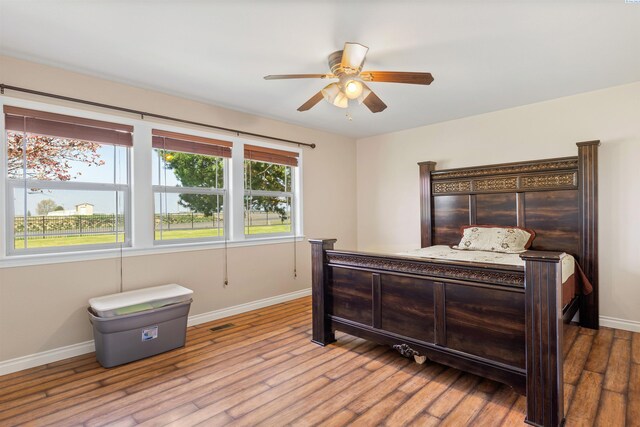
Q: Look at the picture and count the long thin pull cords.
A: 3